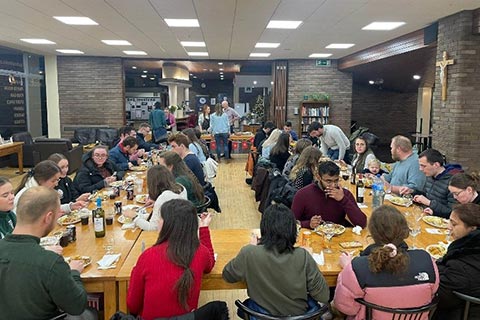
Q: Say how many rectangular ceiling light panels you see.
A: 14